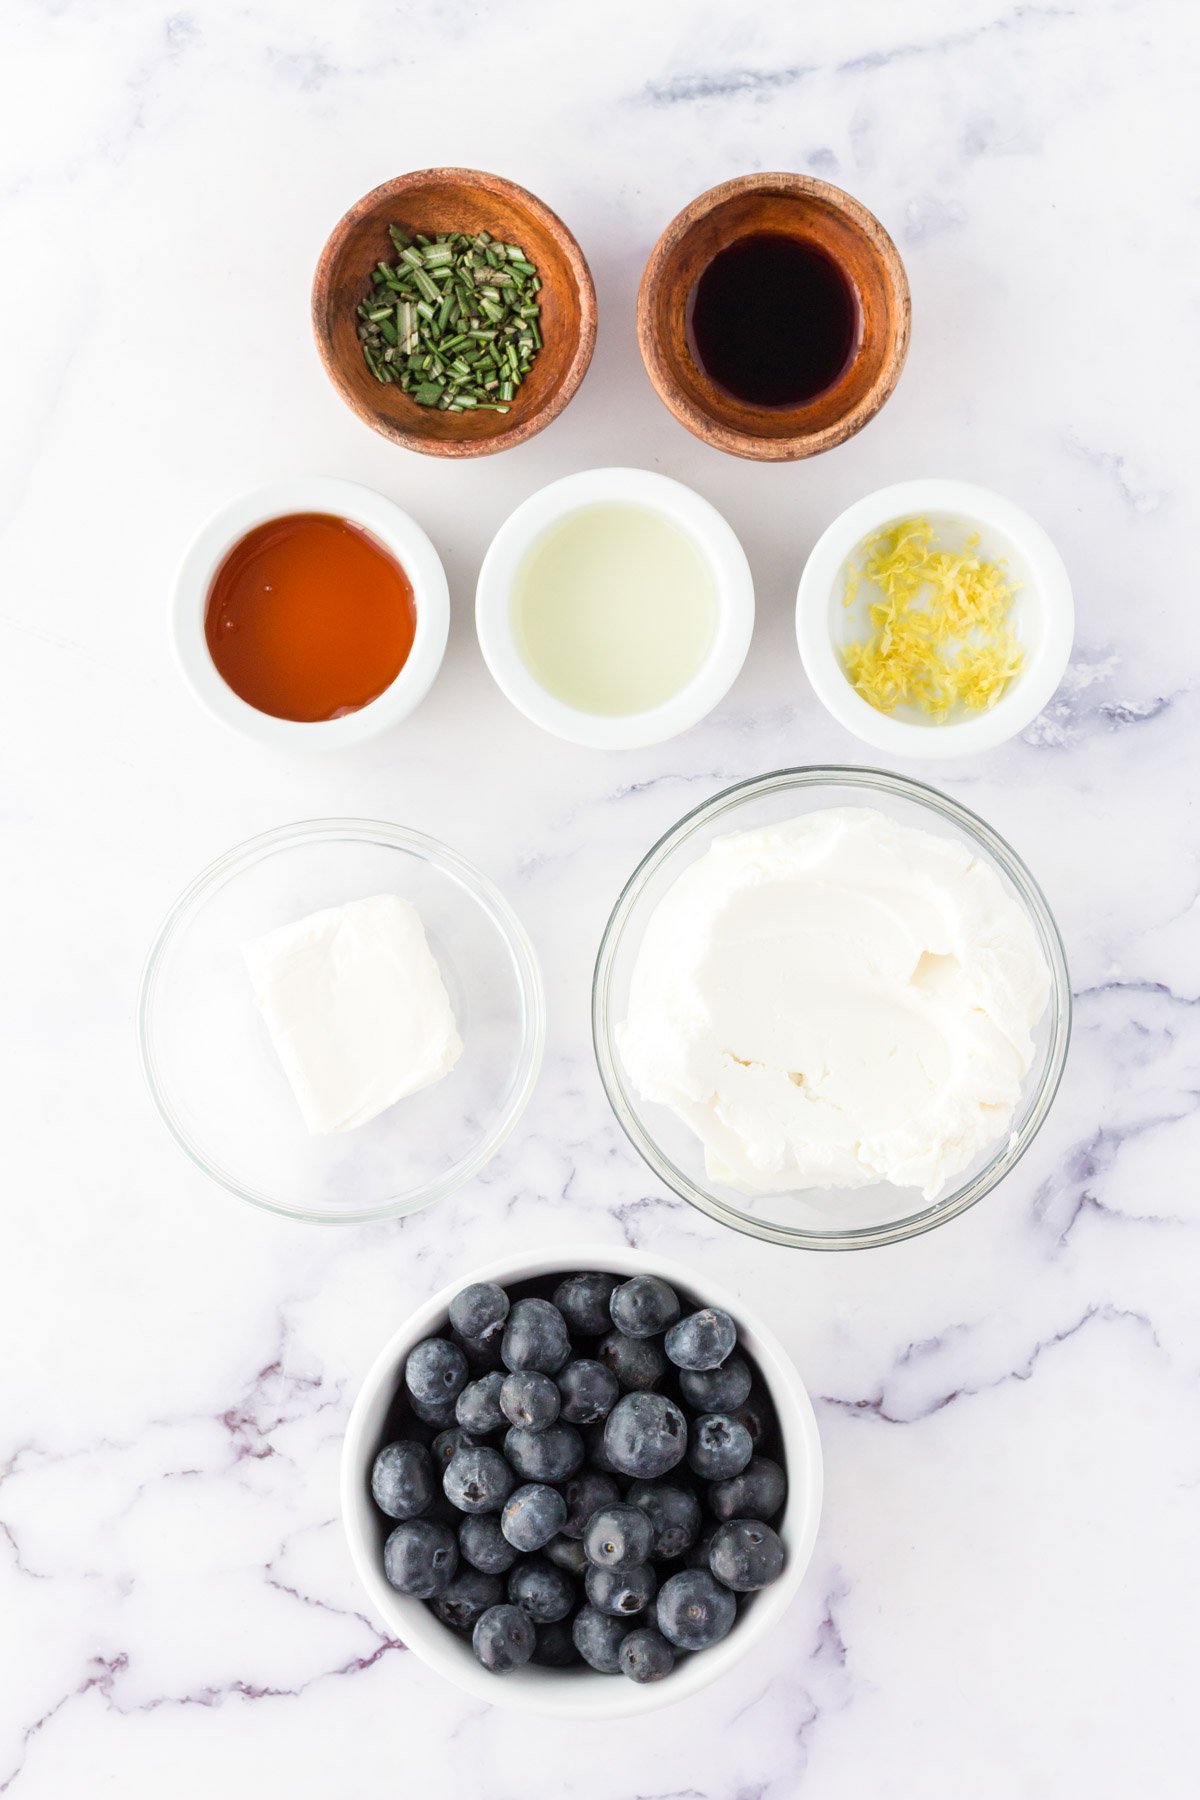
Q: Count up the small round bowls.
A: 5